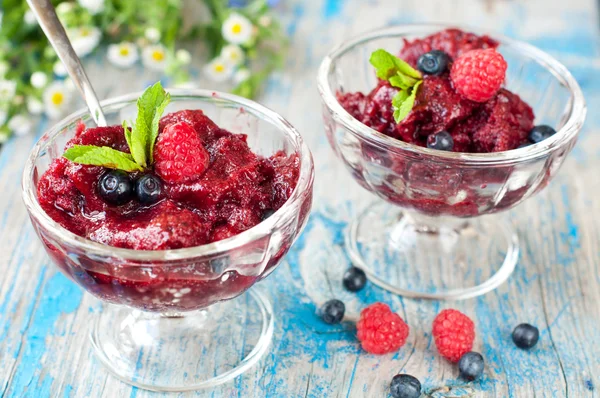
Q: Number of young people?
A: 0